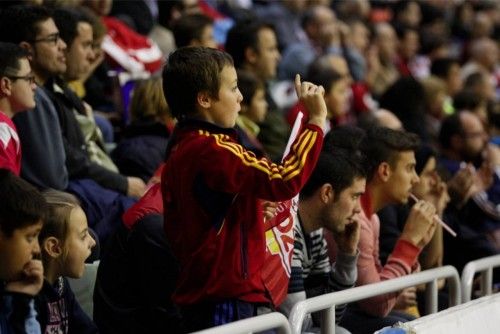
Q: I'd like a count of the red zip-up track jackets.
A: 1